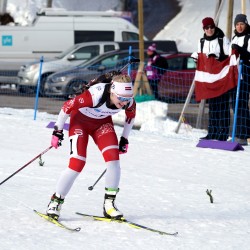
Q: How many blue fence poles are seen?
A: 3